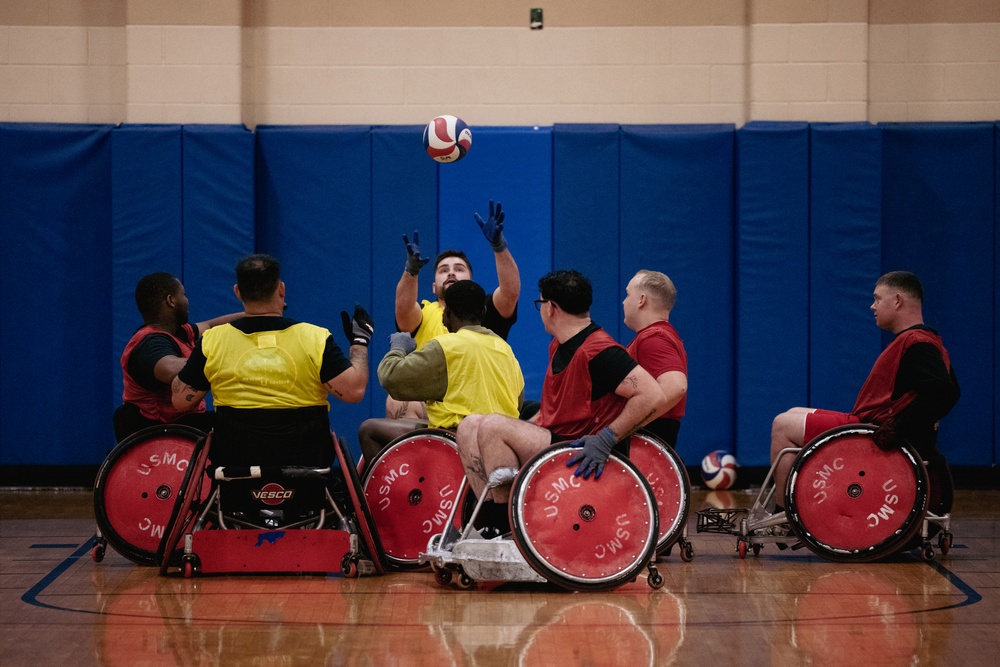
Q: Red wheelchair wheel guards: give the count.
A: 5